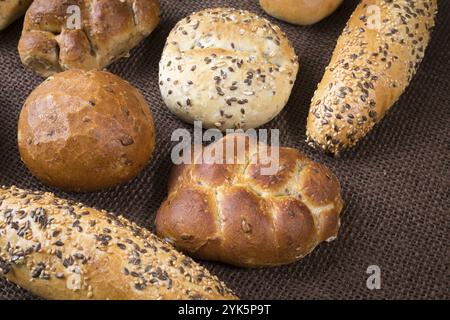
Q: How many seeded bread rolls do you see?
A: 3